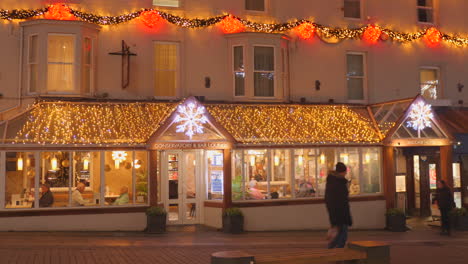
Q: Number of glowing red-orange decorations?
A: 6